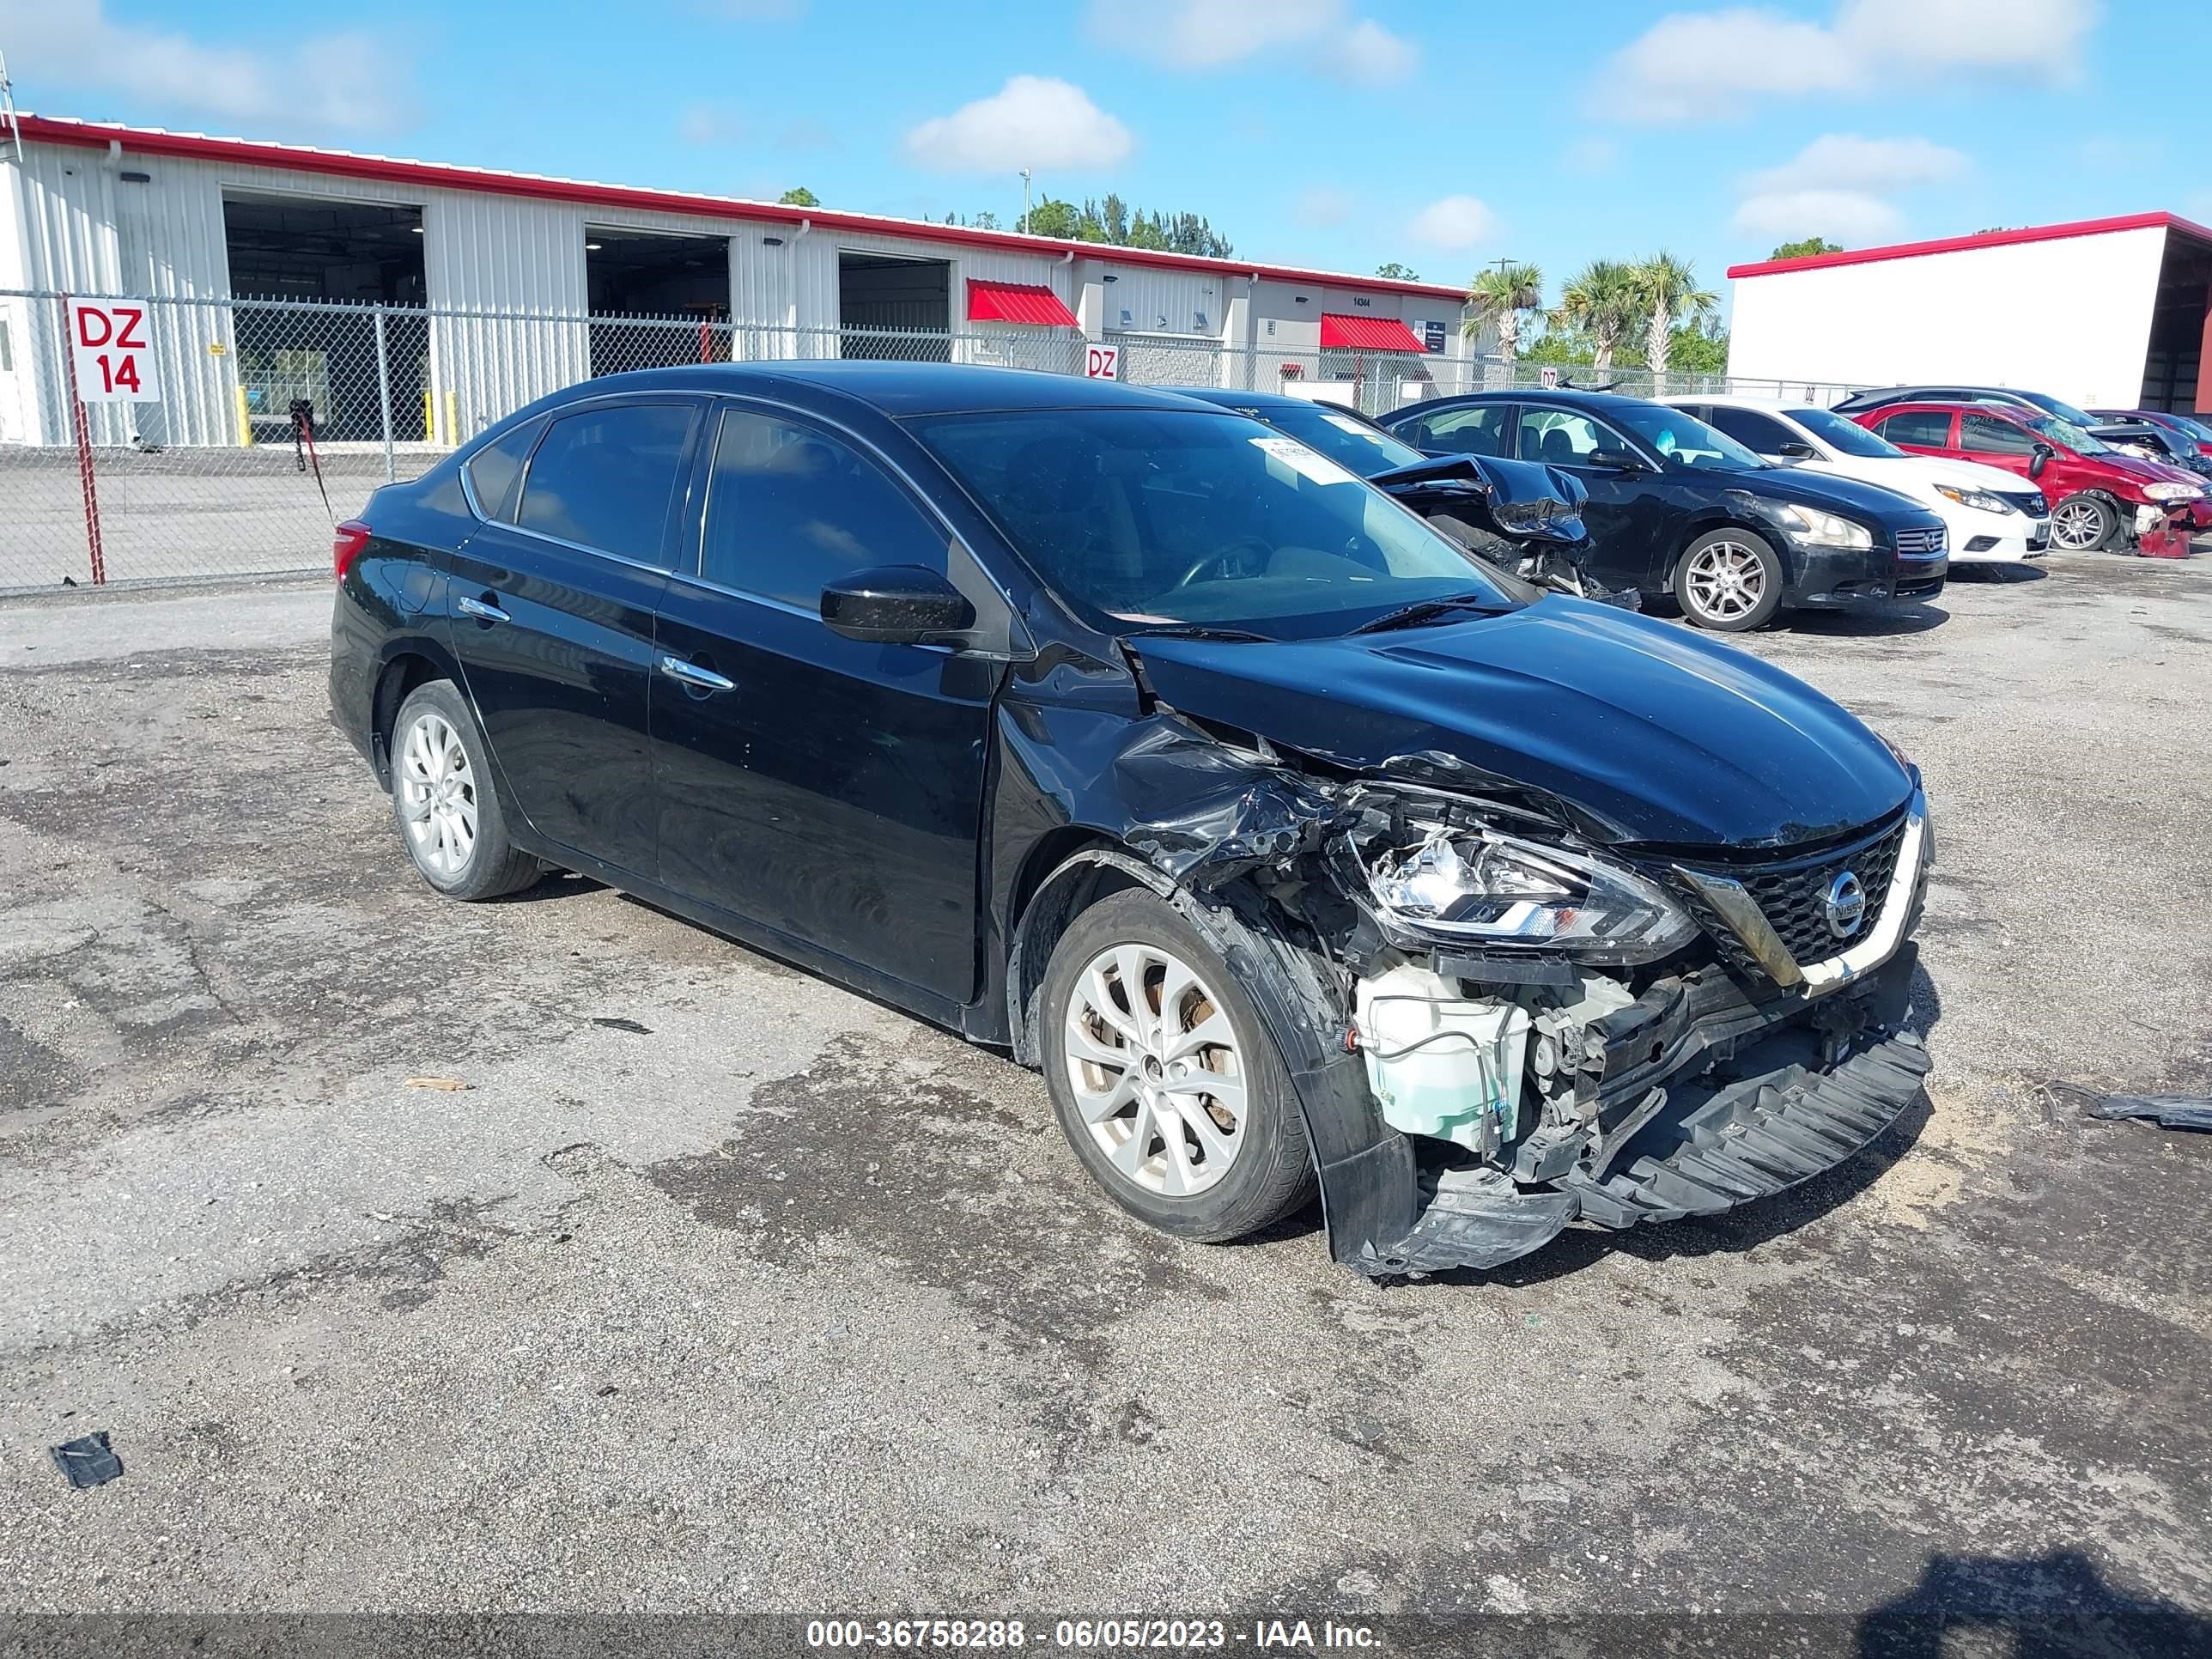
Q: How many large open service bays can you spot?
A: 3